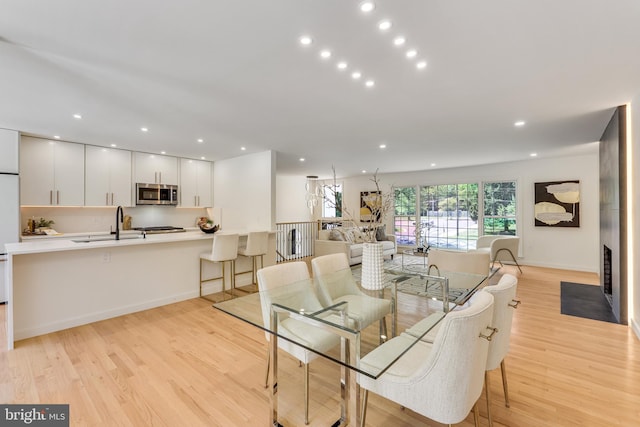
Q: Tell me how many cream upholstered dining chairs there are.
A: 4